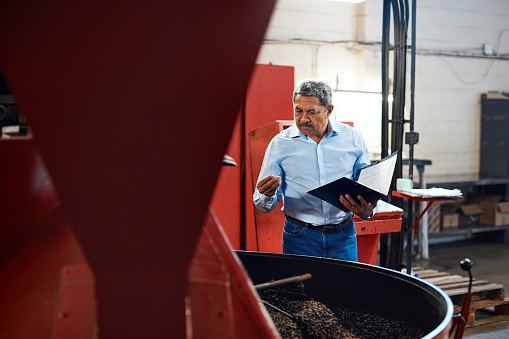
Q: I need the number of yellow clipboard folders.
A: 0